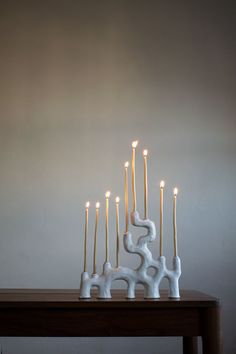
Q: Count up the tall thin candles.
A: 9